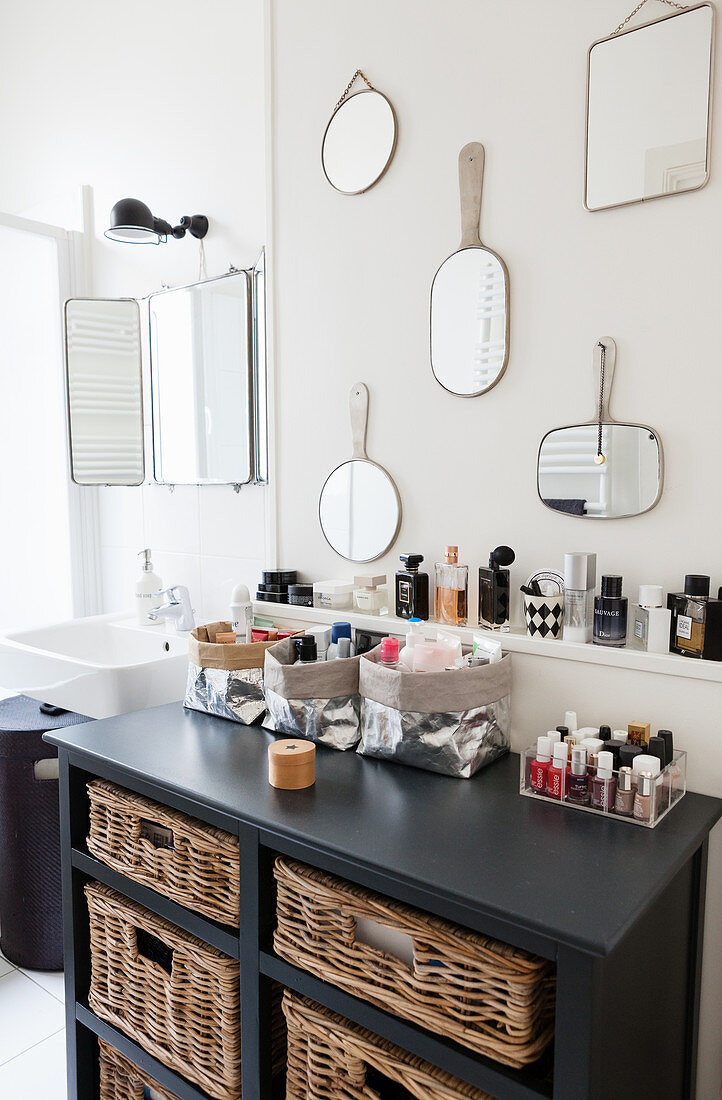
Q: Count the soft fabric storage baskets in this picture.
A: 3